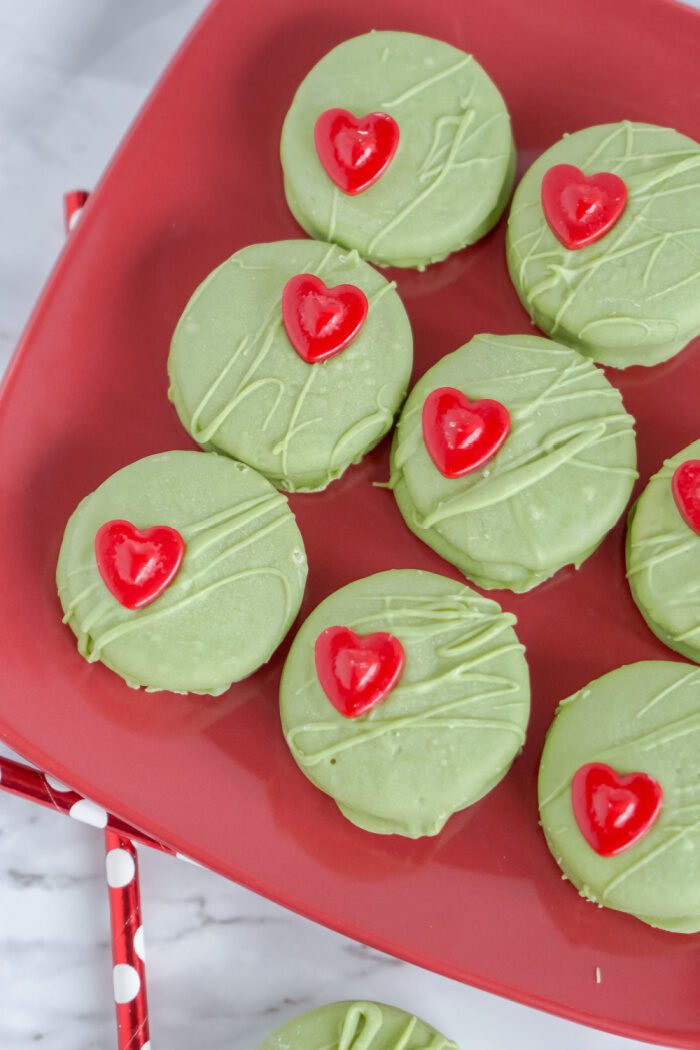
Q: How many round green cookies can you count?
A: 9